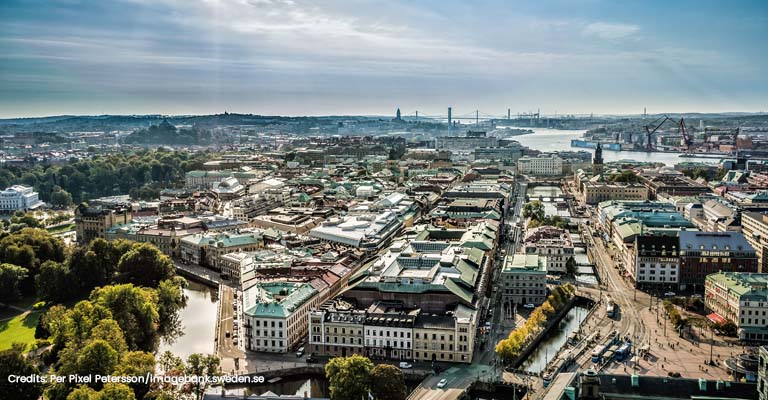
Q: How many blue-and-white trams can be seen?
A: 4